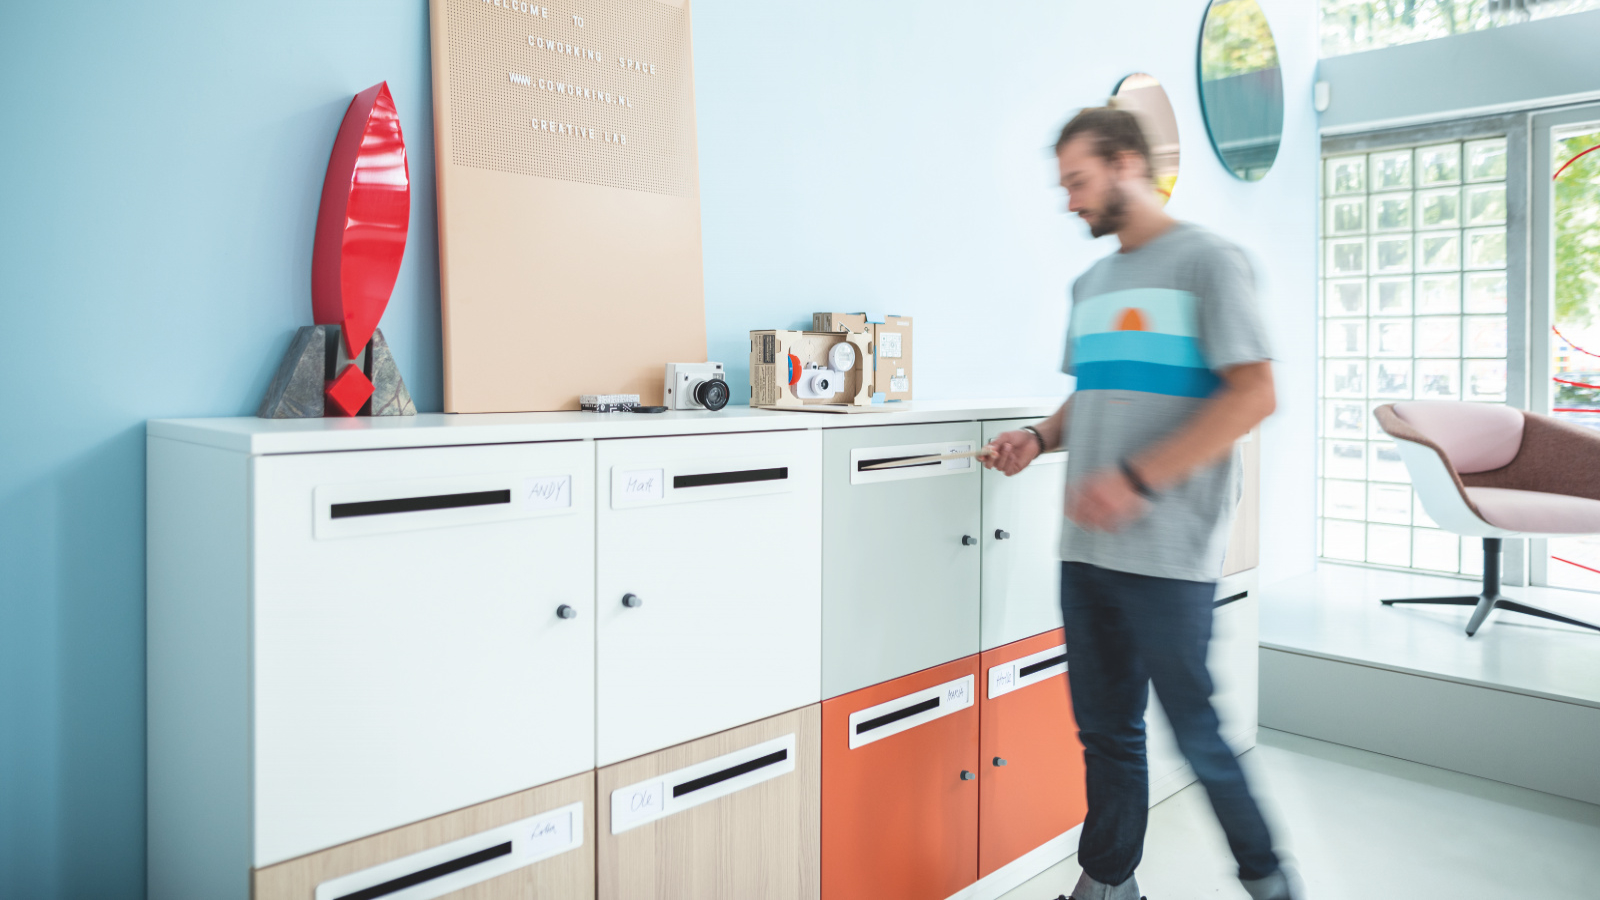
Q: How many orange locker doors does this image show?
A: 2